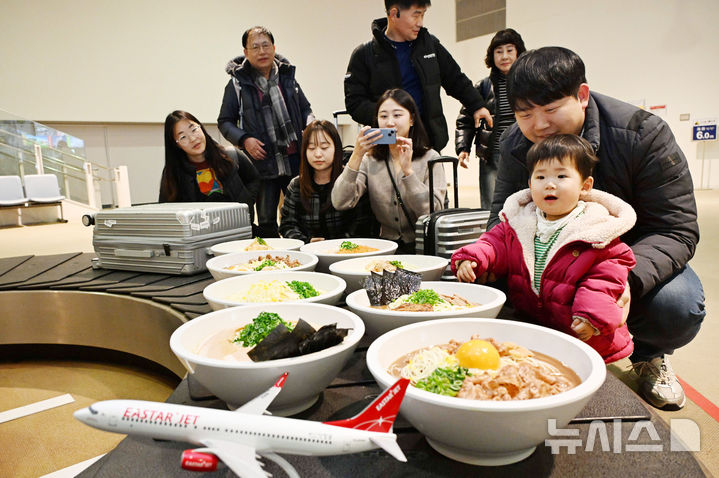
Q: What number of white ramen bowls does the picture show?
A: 8